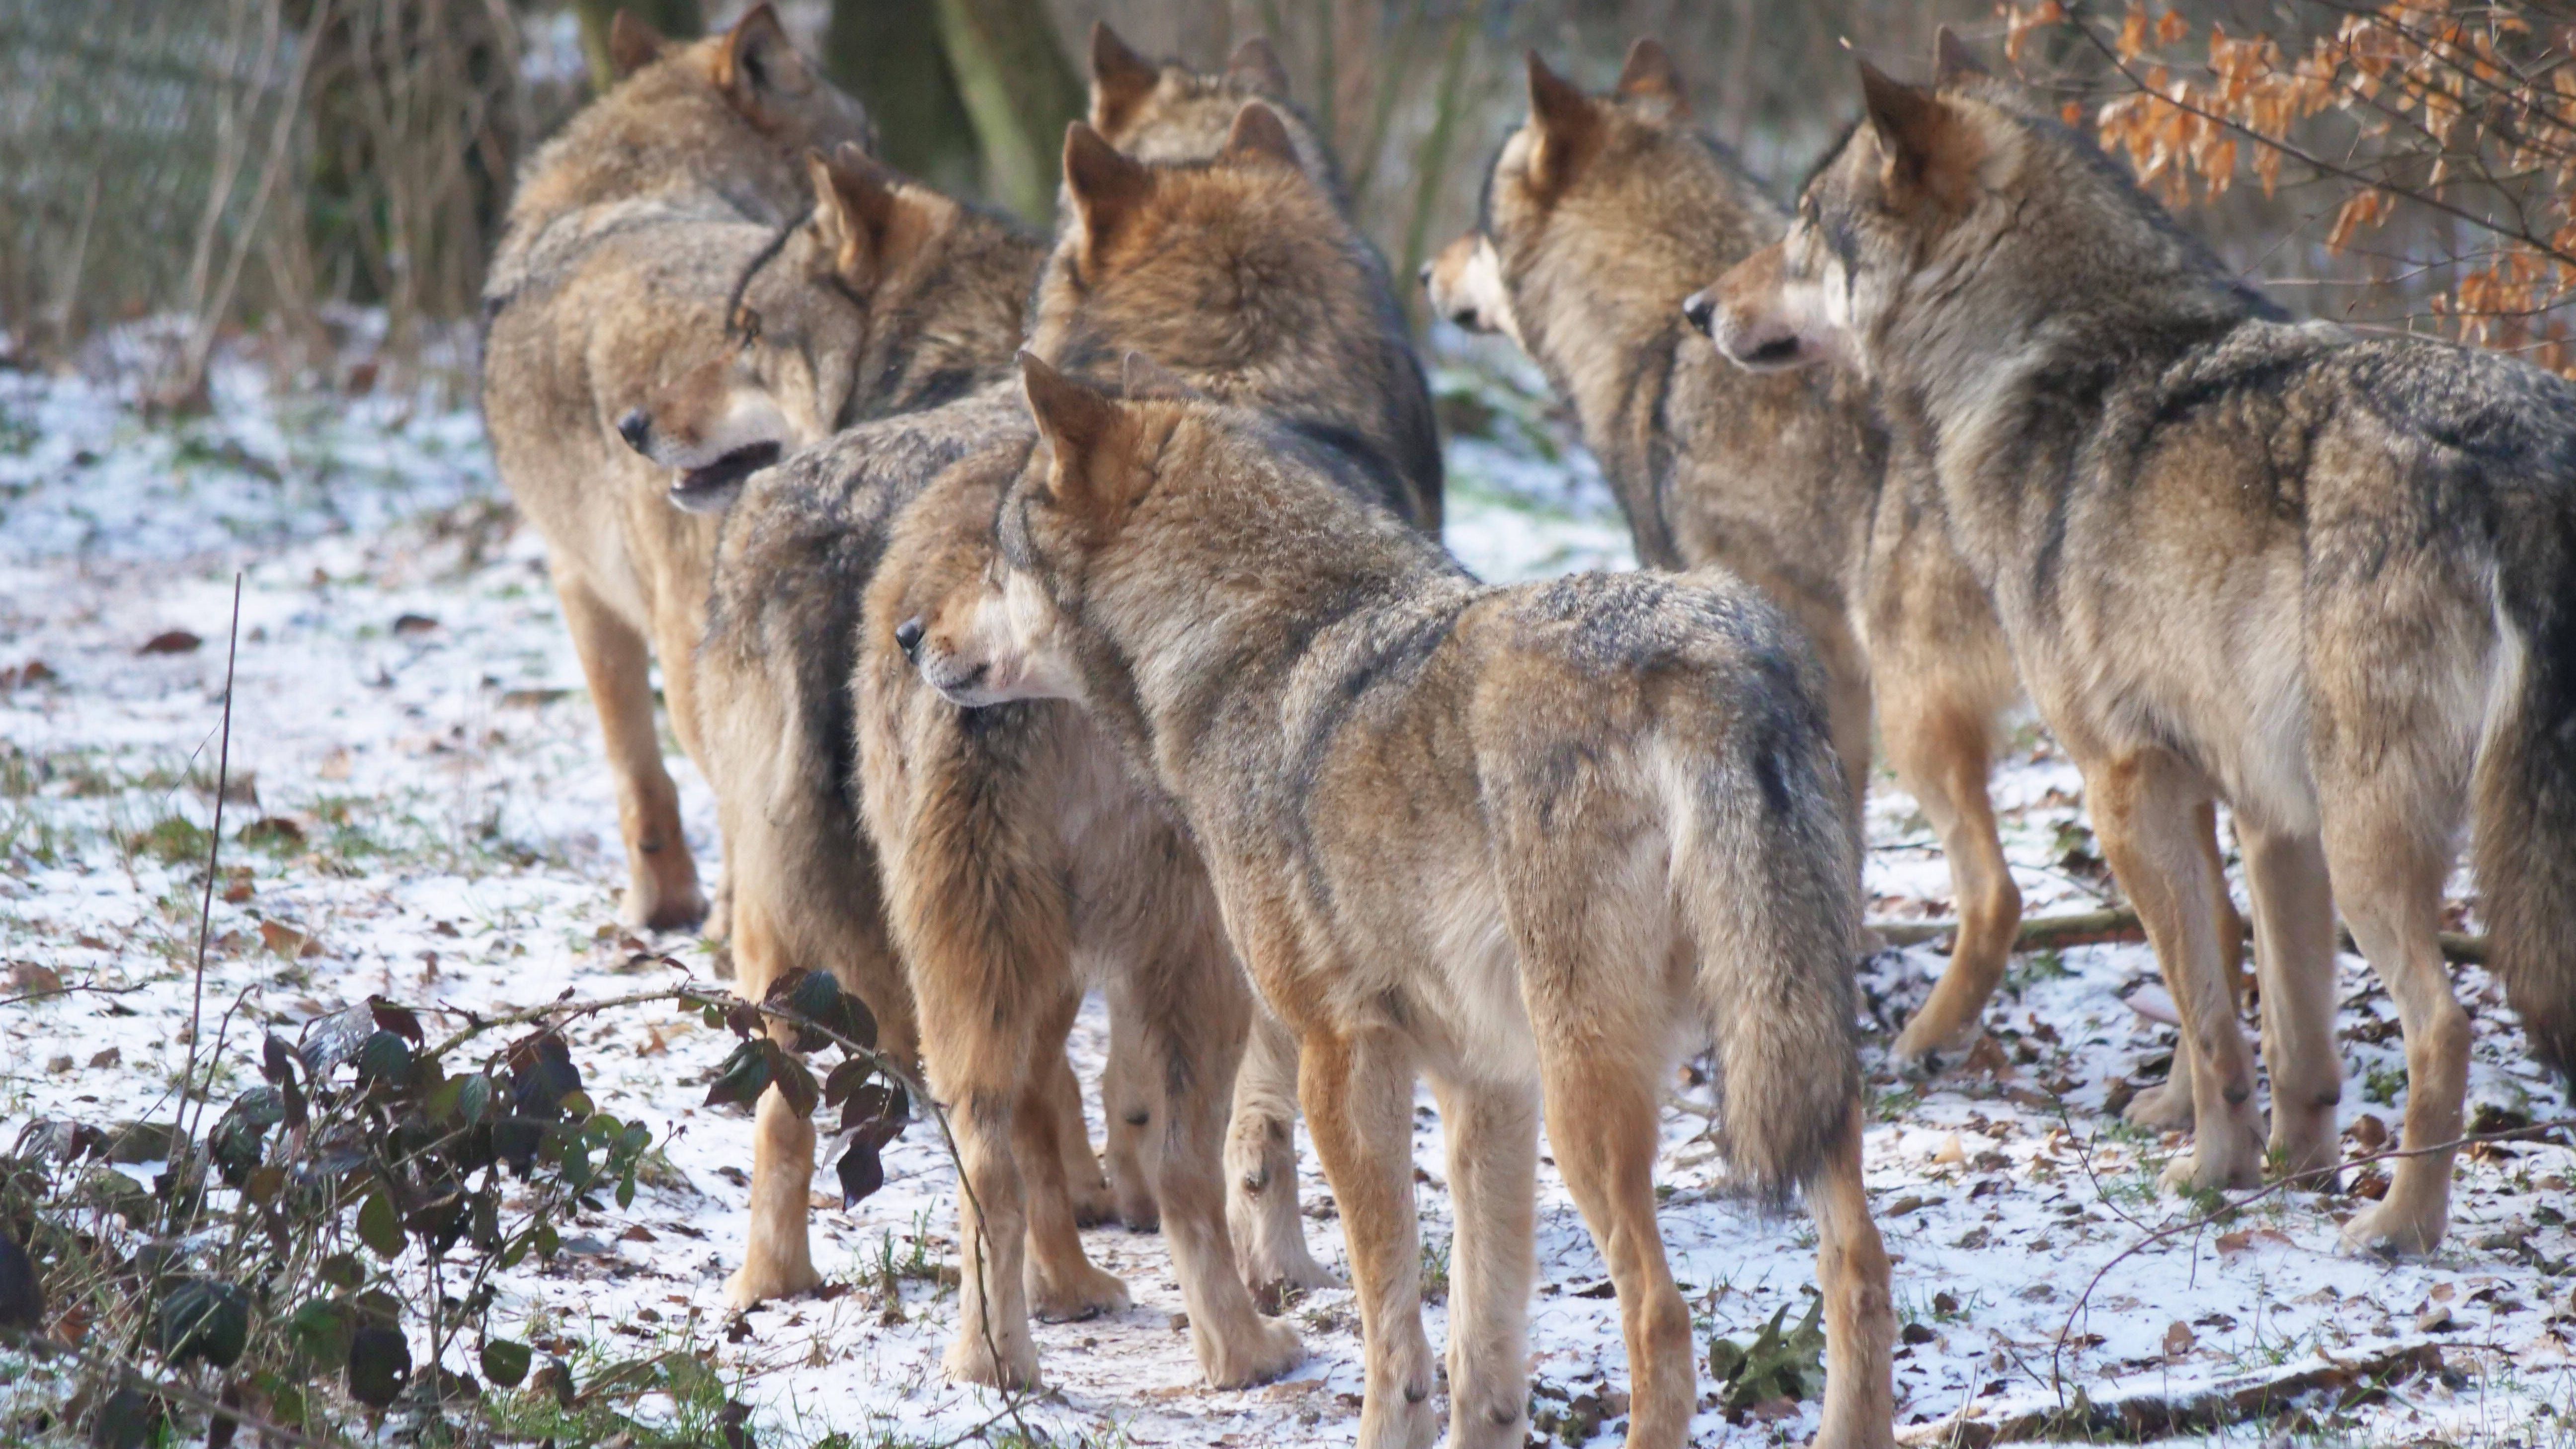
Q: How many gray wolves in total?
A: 7